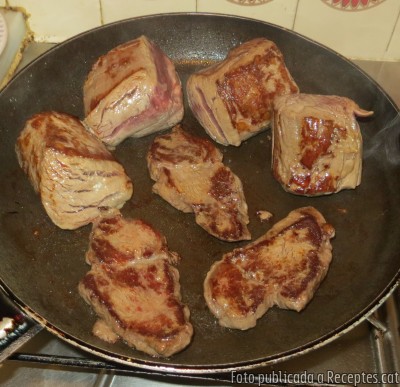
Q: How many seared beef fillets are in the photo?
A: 7